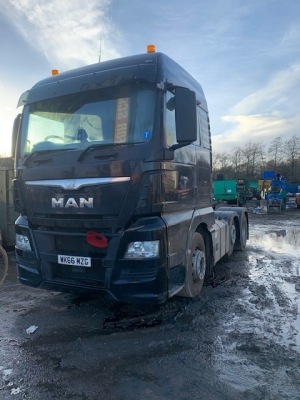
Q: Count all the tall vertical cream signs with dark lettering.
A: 1